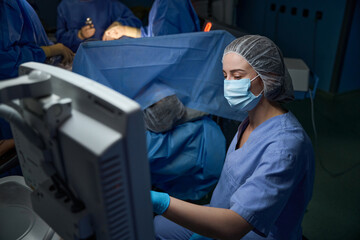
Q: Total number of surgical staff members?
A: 4